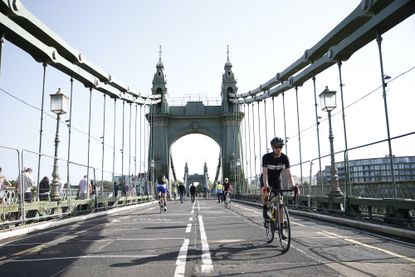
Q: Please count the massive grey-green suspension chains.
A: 4